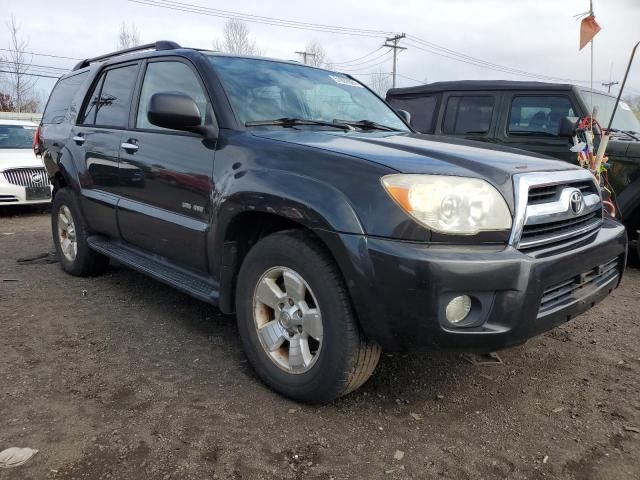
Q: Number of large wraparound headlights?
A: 1